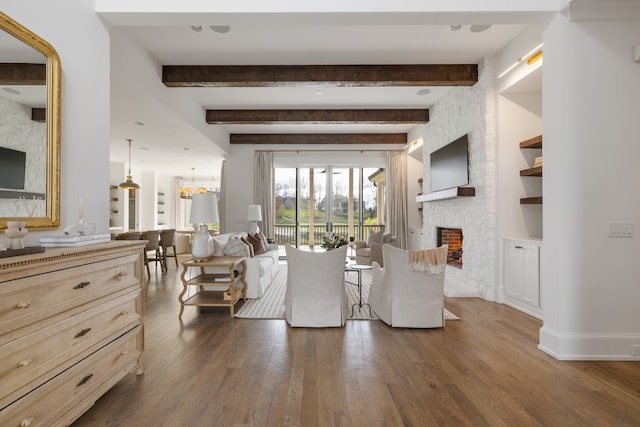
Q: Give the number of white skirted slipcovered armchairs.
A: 2